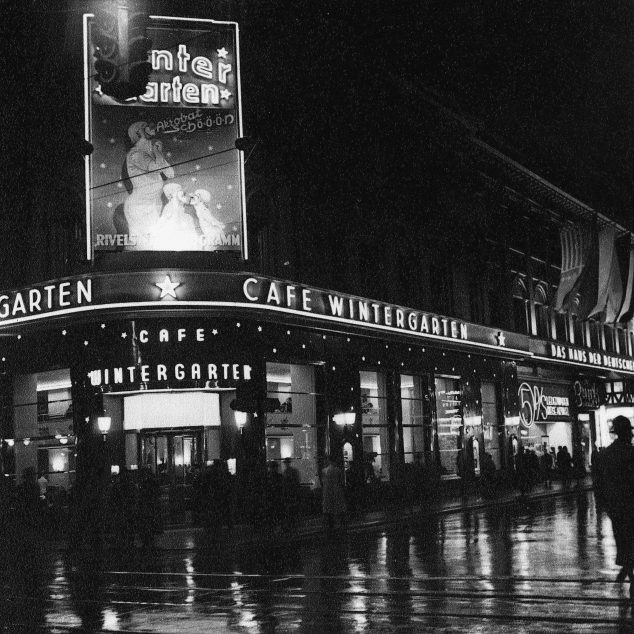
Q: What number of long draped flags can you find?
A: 3